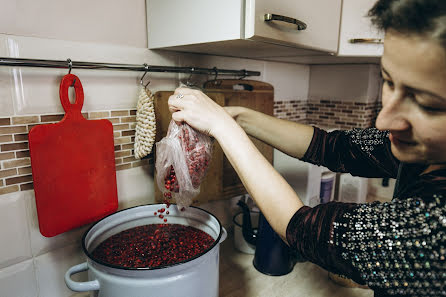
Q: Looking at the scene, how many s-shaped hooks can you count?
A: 5